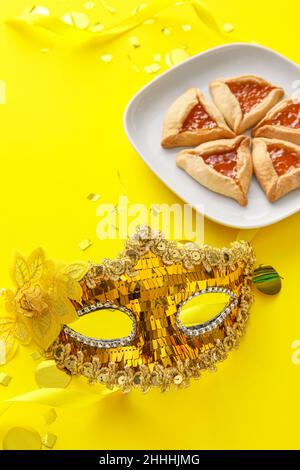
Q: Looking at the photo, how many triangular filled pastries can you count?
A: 5